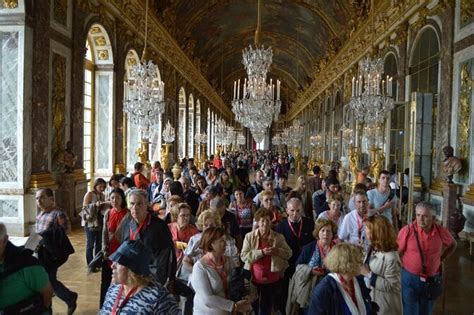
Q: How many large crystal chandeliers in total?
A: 3